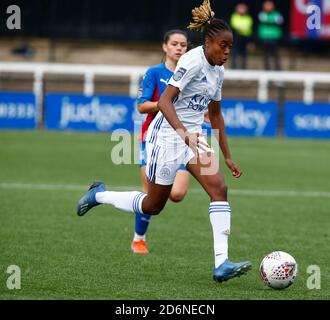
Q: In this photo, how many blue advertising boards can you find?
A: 3